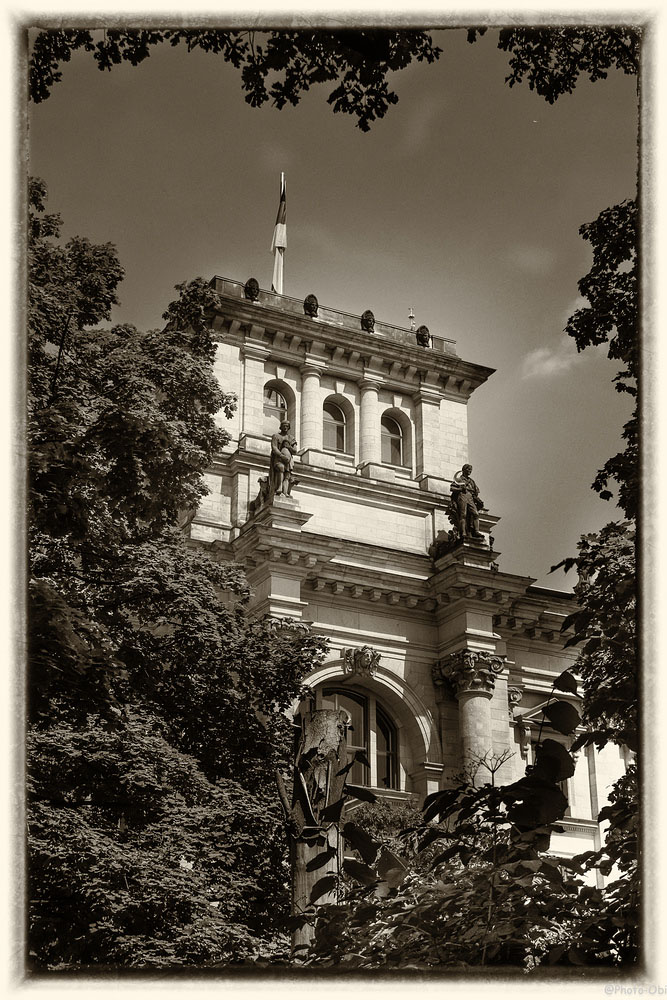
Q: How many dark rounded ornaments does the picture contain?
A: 4